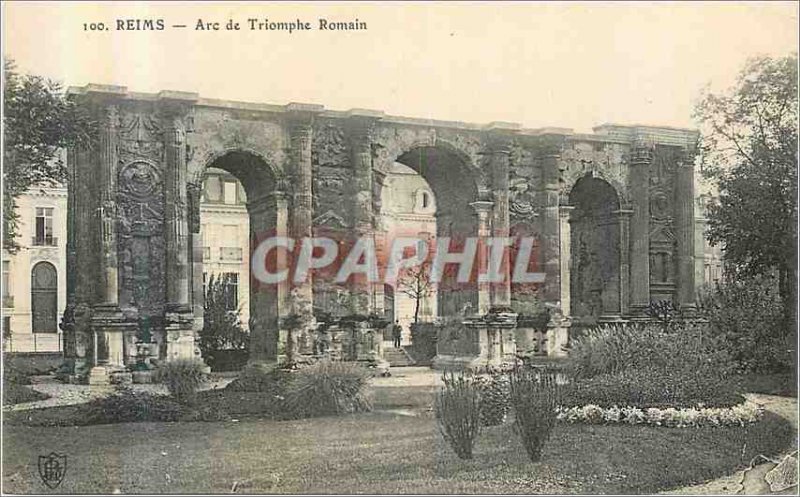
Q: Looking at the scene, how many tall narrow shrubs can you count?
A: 2